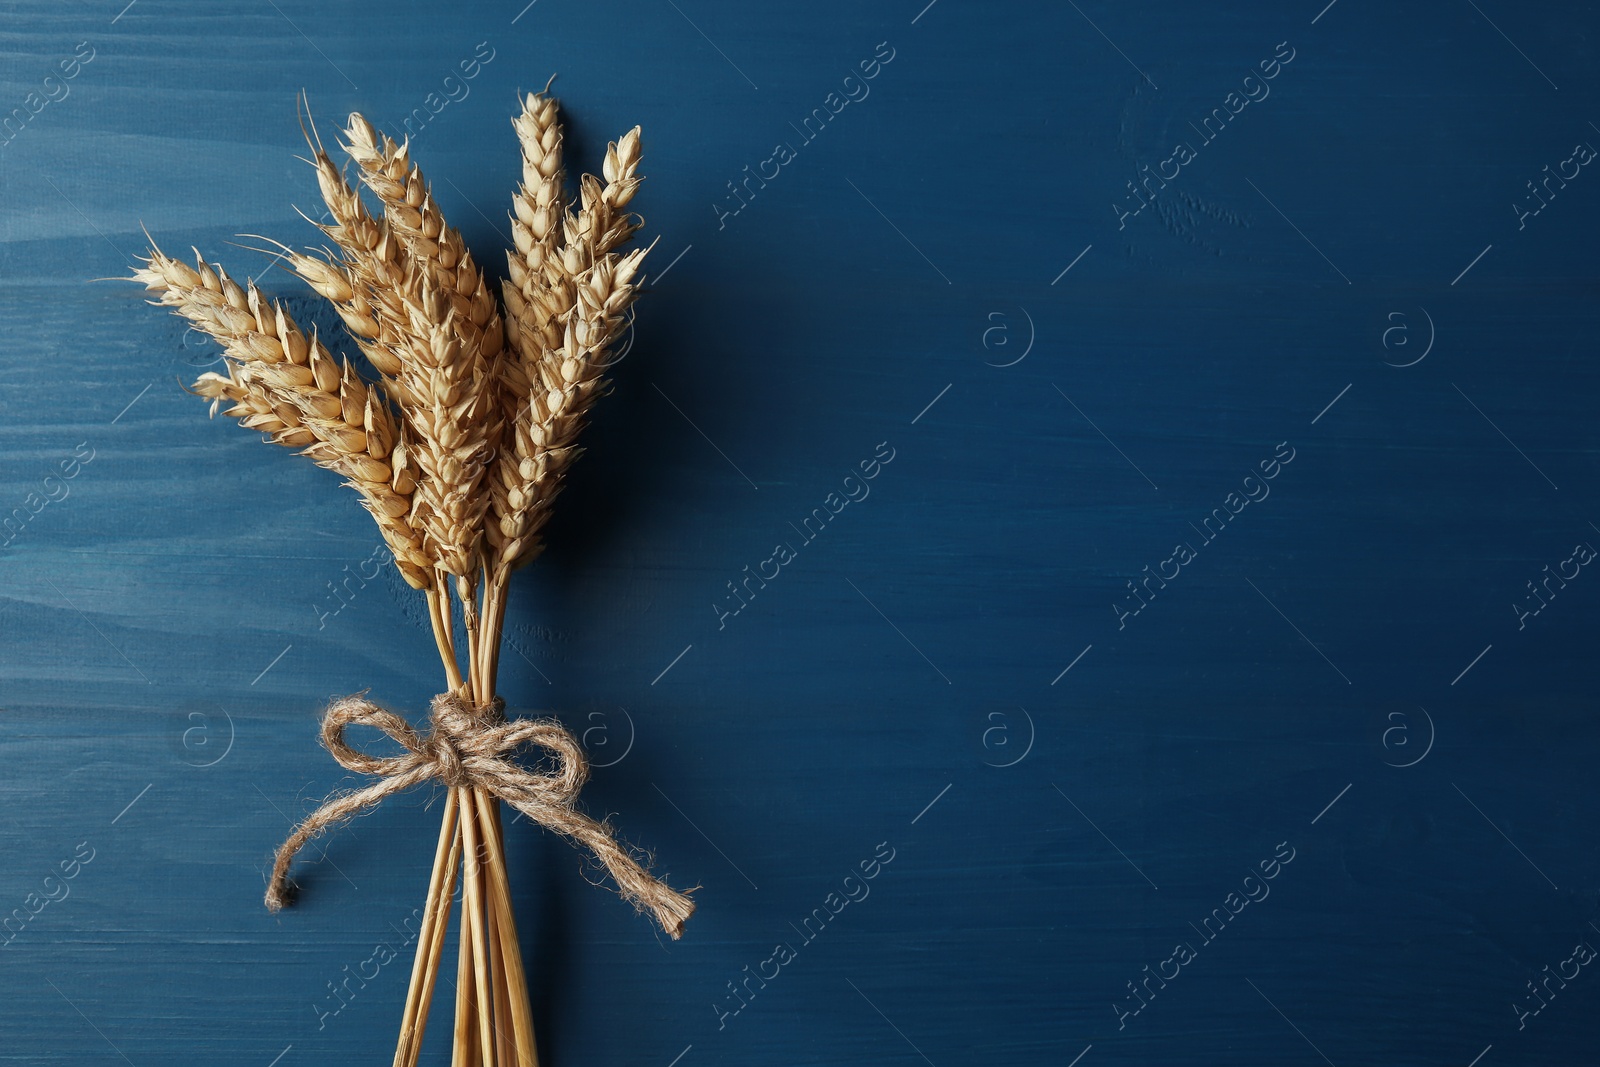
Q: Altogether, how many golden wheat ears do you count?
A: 9